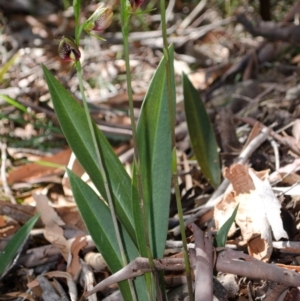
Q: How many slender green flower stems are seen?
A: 3